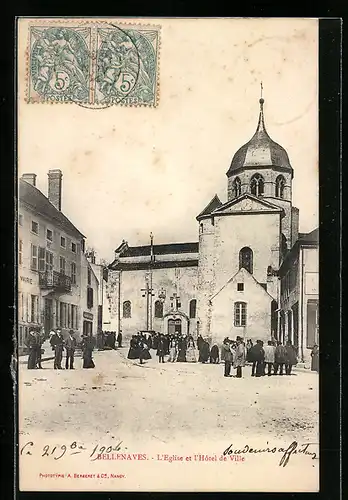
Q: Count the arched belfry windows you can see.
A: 3